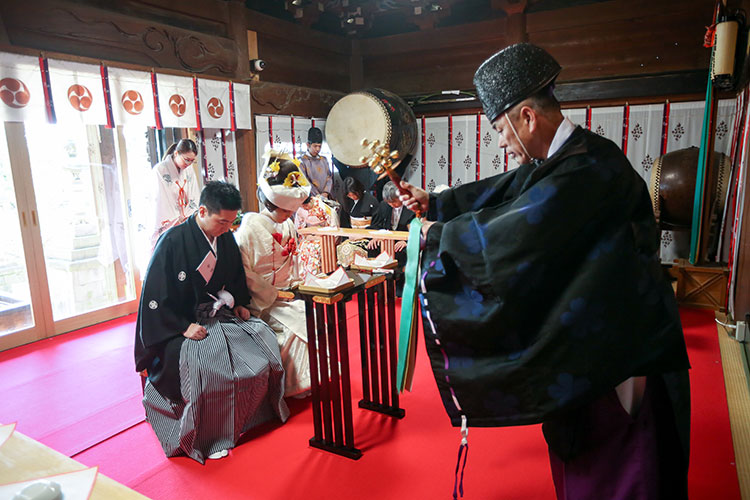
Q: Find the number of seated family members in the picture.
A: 3